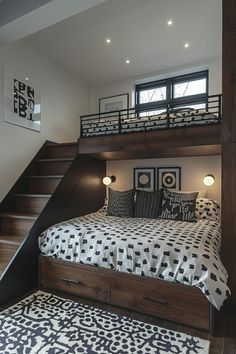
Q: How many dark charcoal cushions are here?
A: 3